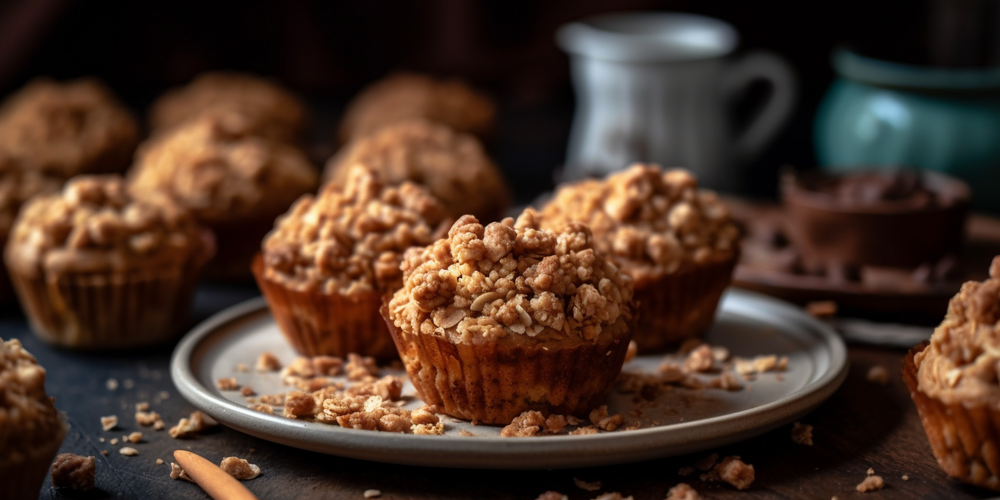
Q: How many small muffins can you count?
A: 12